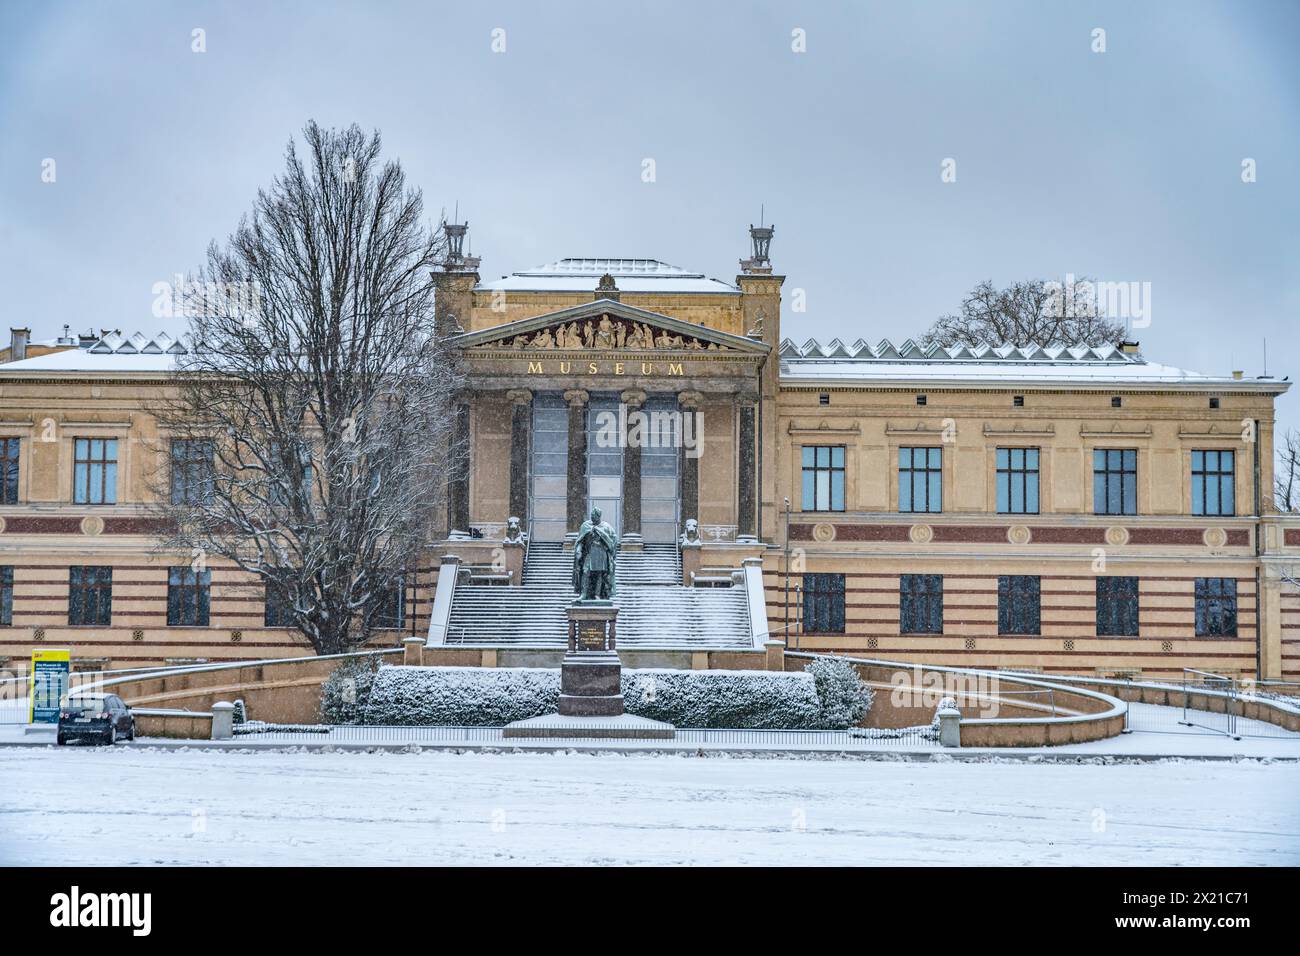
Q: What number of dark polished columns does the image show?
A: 6